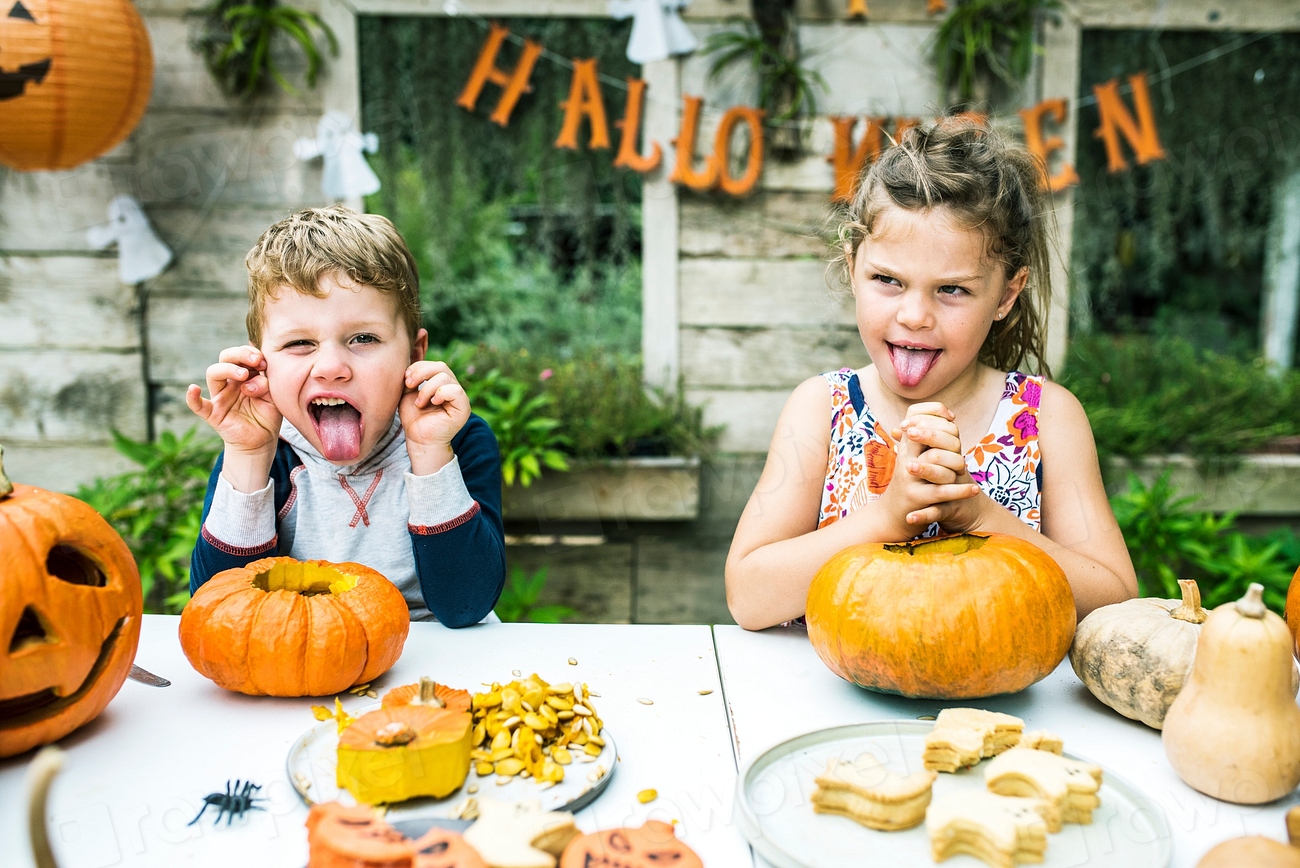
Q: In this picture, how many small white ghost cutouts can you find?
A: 3